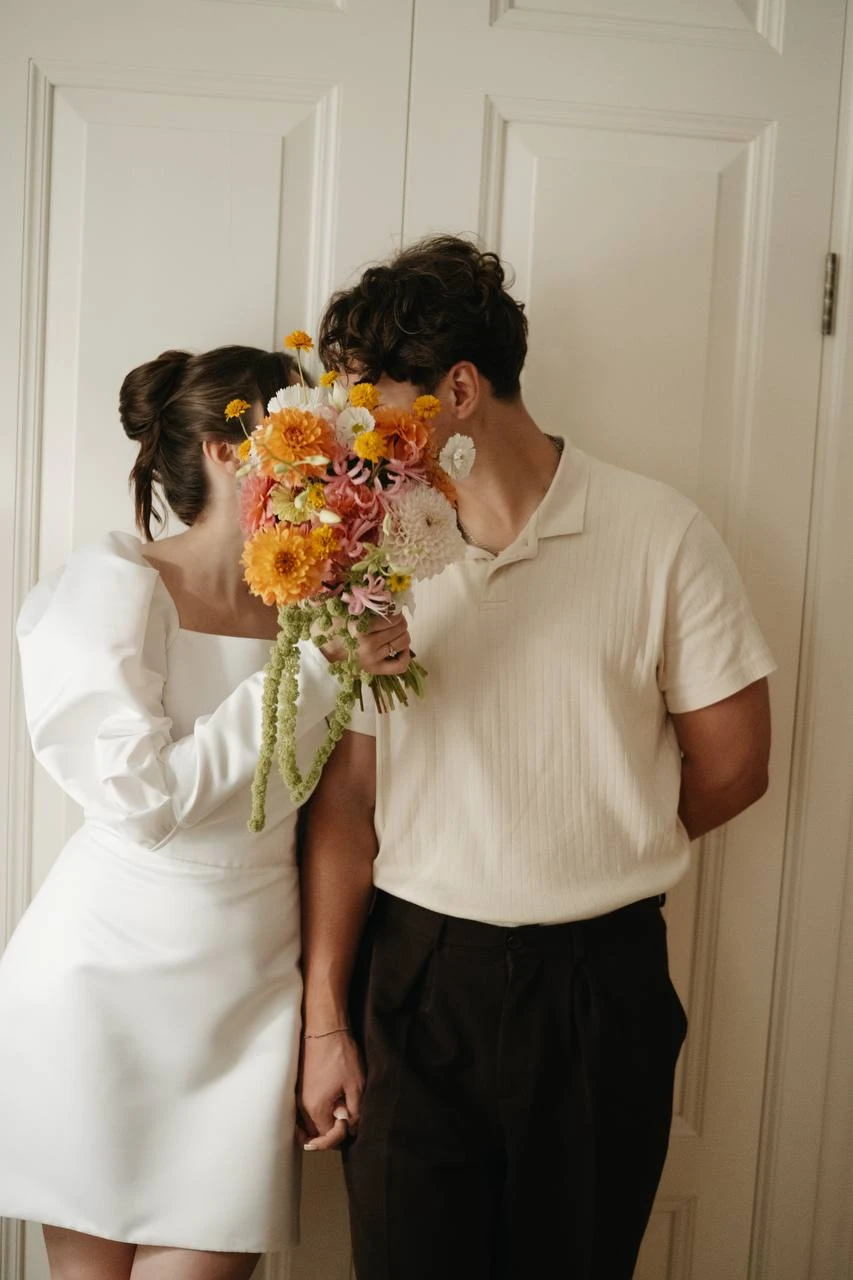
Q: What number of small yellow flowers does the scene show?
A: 10